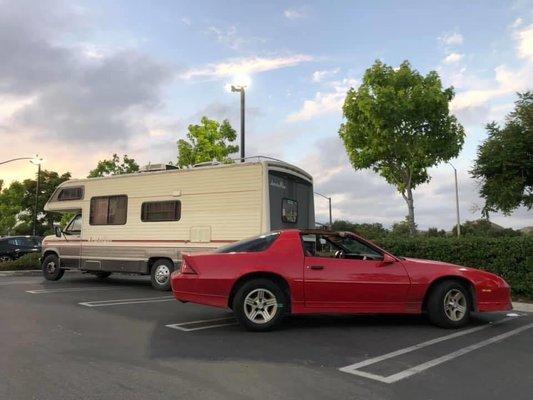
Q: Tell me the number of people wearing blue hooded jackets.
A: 0